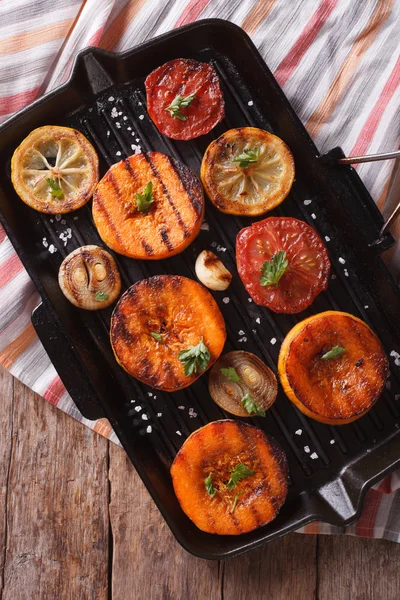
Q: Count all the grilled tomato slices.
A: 2